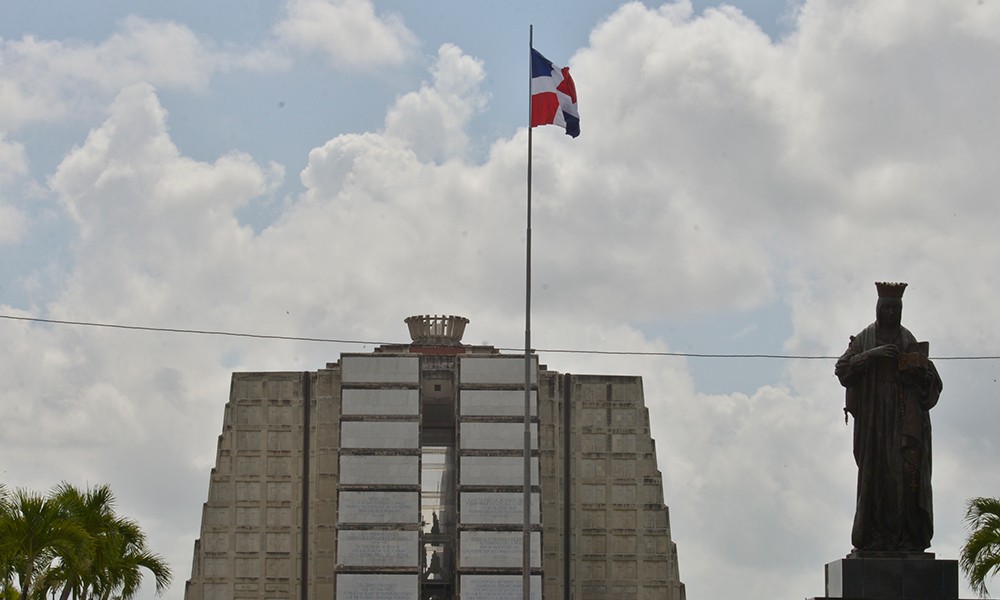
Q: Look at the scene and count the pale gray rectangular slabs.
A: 14